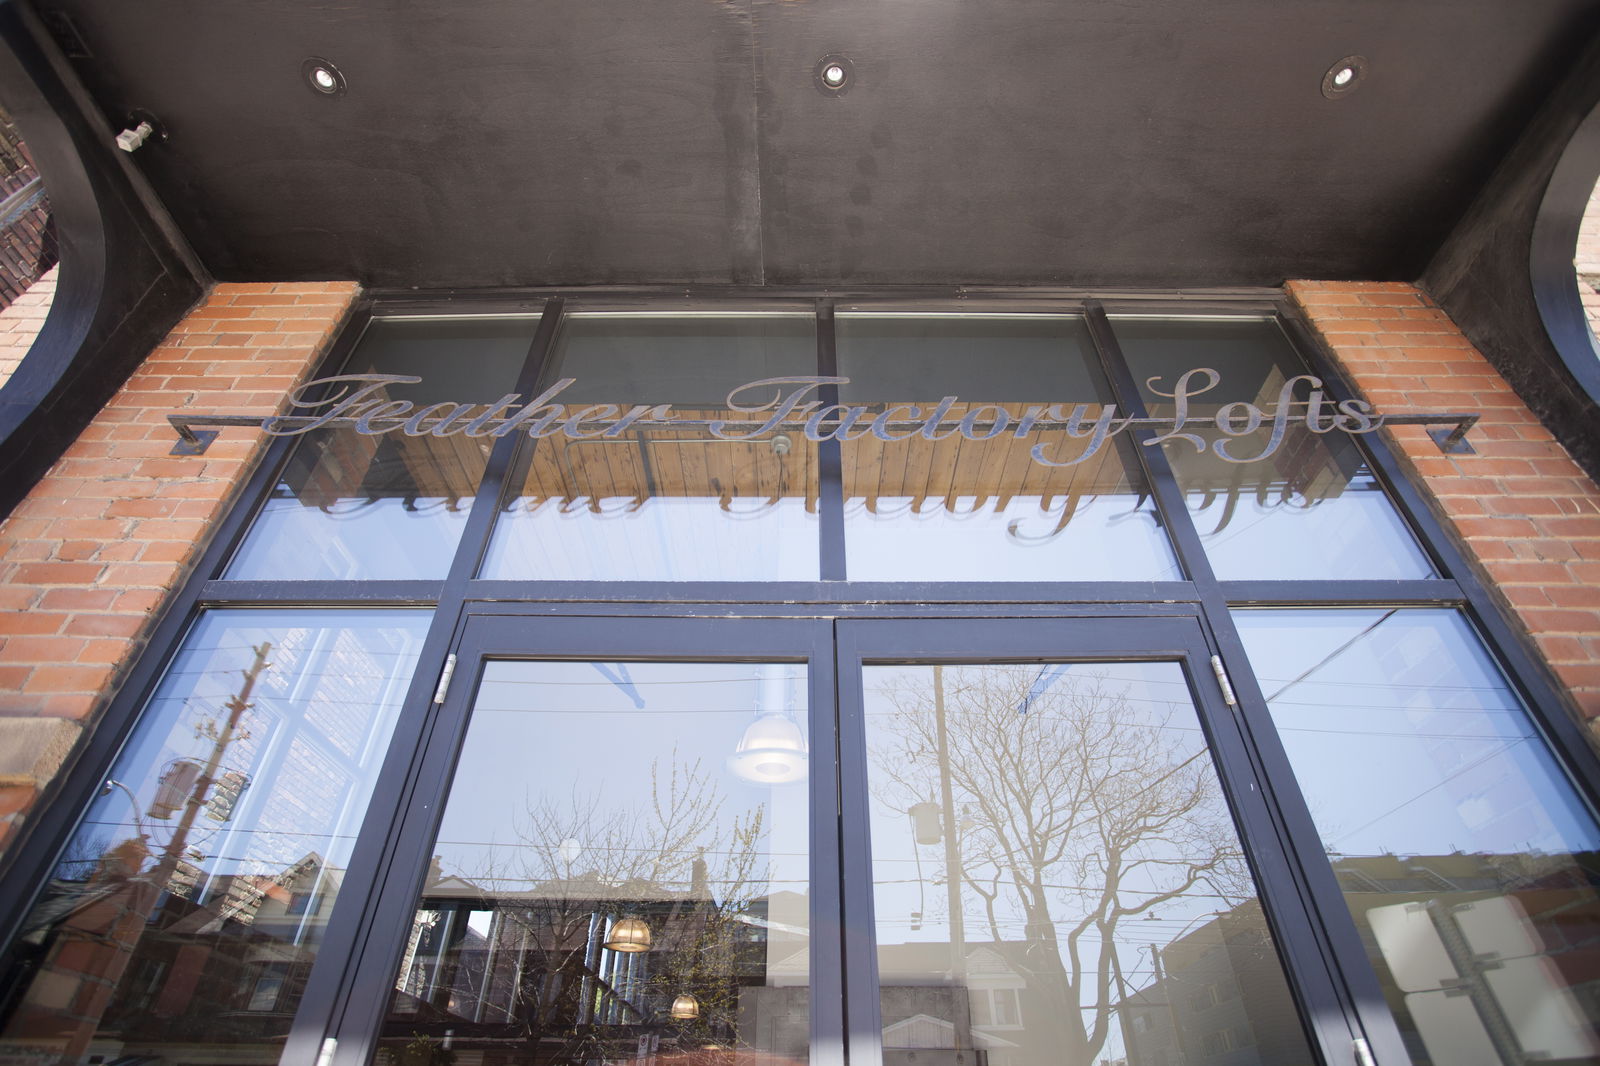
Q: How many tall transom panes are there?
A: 4